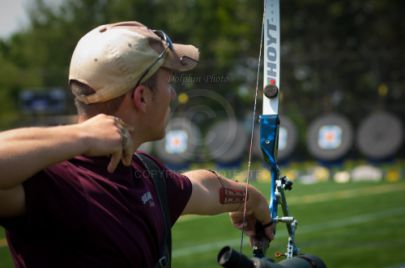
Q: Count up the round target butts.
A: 5